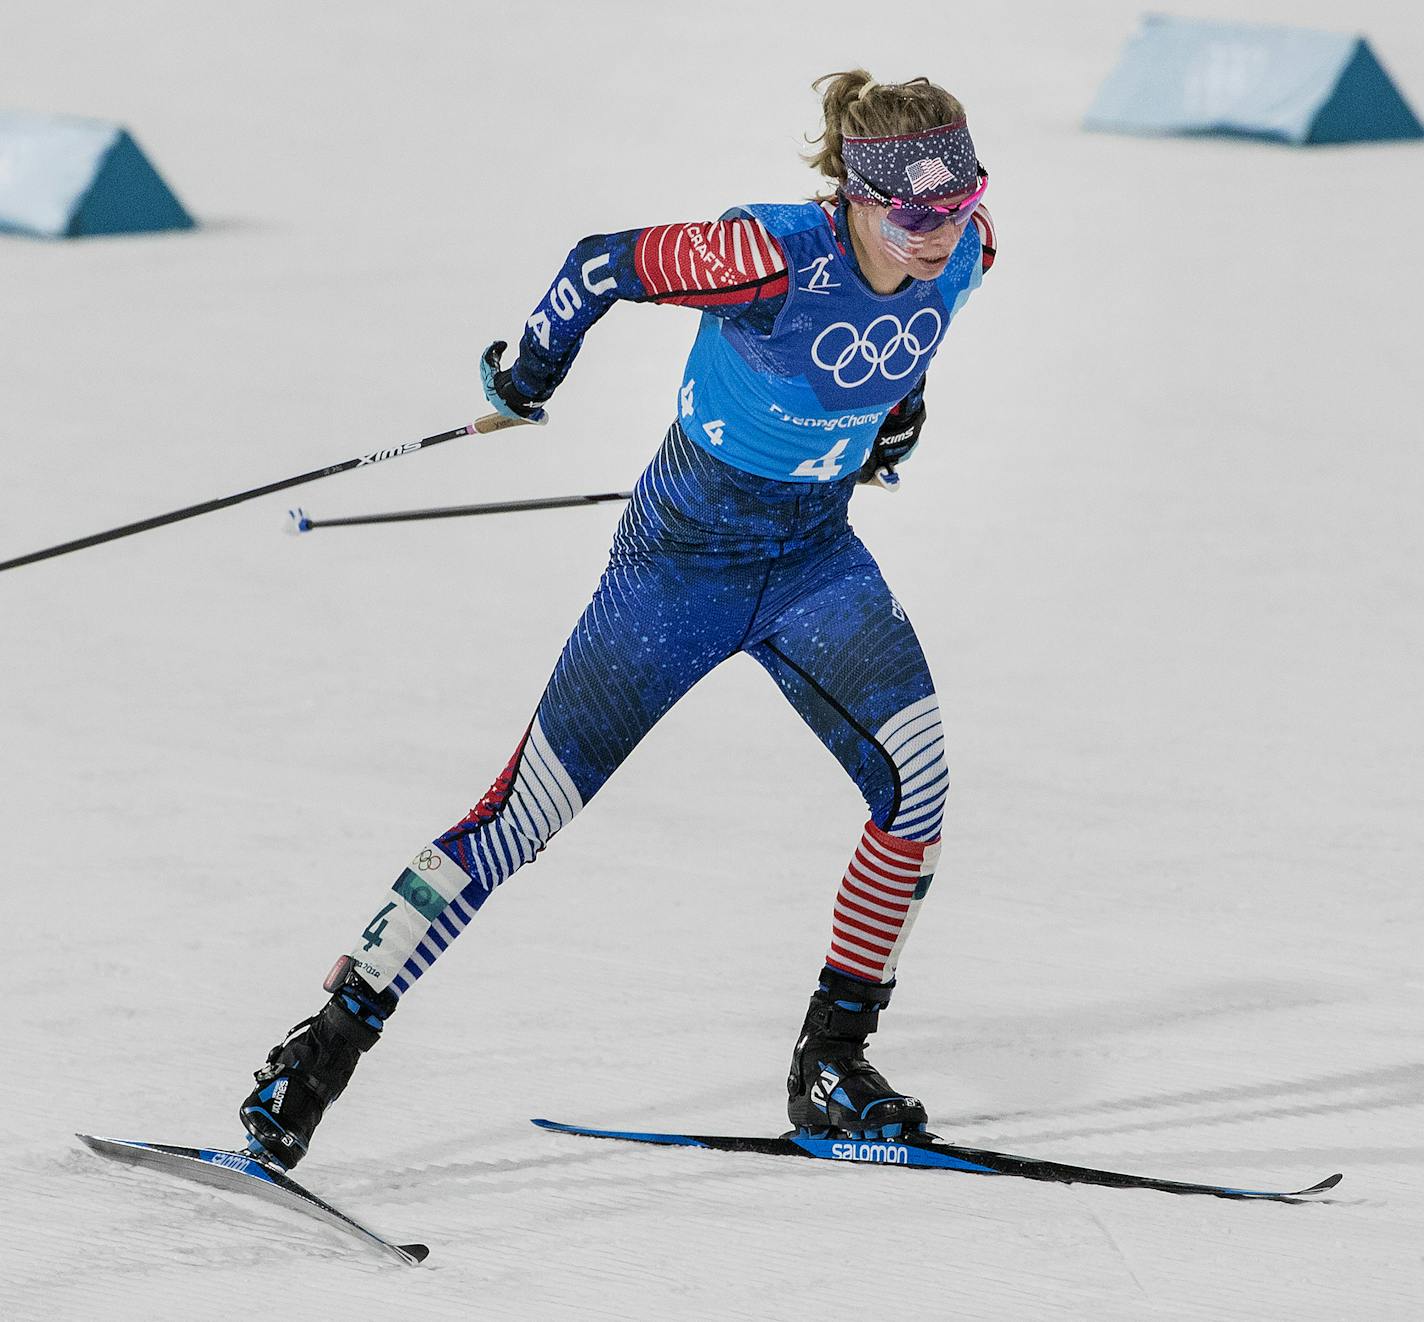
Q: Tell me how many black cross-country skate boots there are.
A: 2